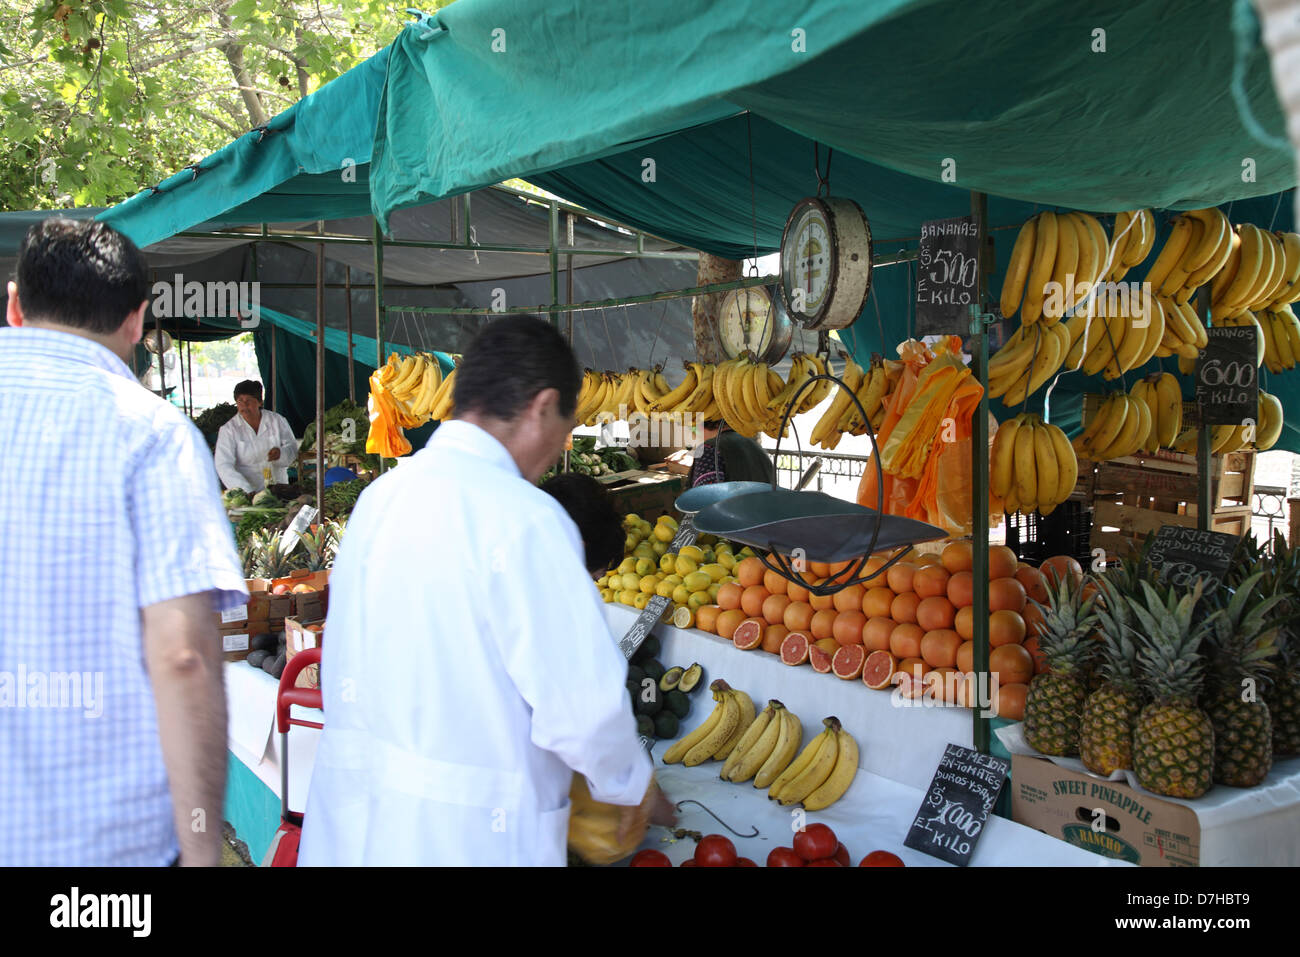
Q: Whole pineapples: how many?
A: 4